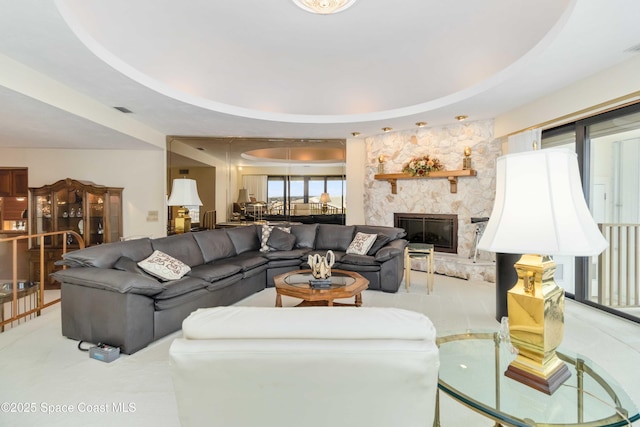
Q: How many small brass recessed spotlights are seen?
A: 4